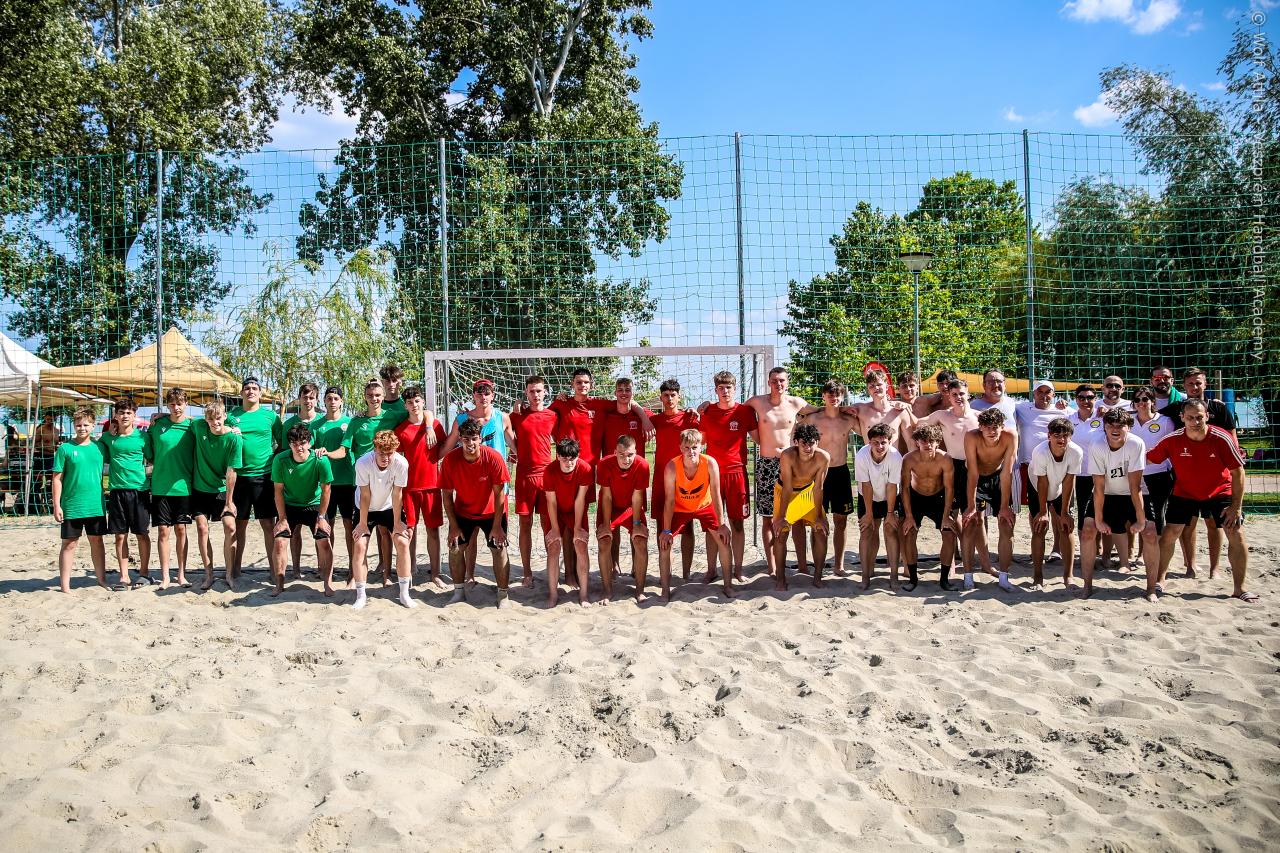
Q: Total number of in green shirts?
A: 10